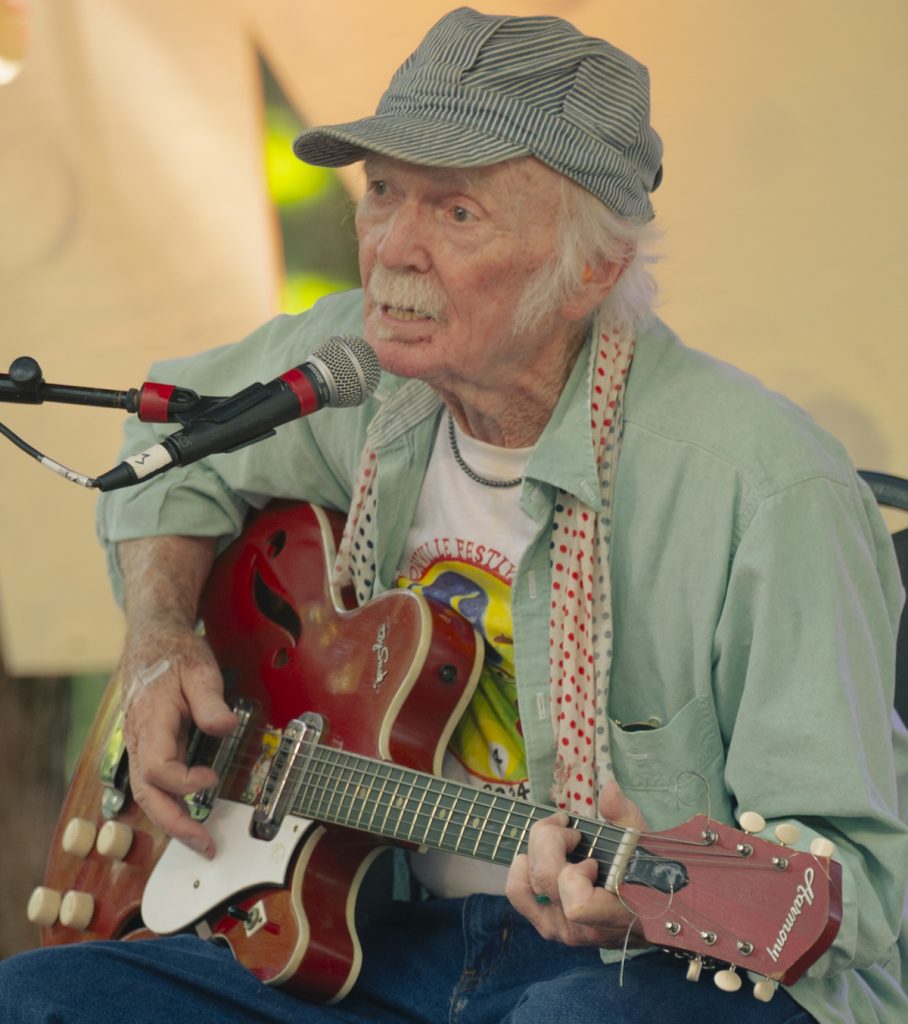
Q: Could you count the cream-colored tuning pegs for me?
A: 6